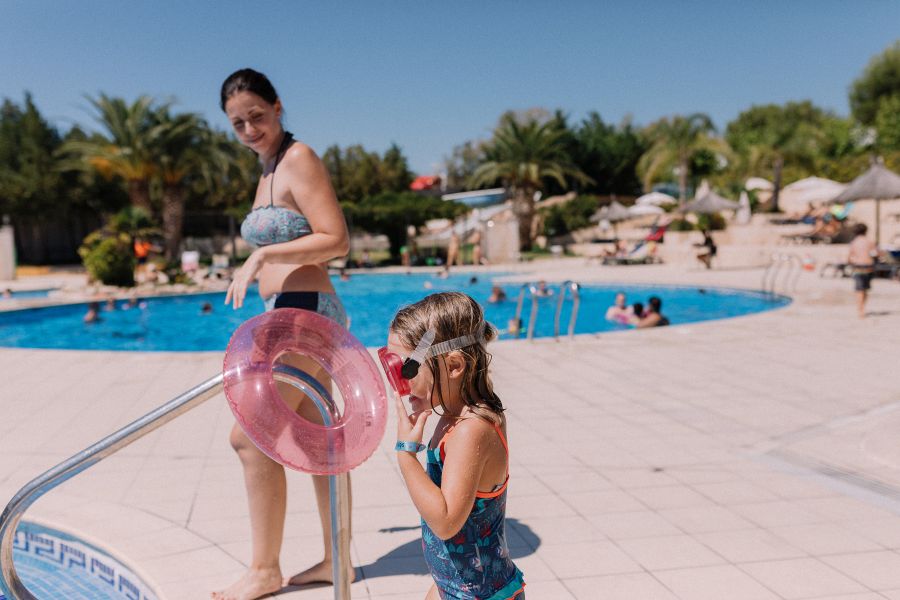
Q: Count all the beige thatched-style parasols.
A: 3